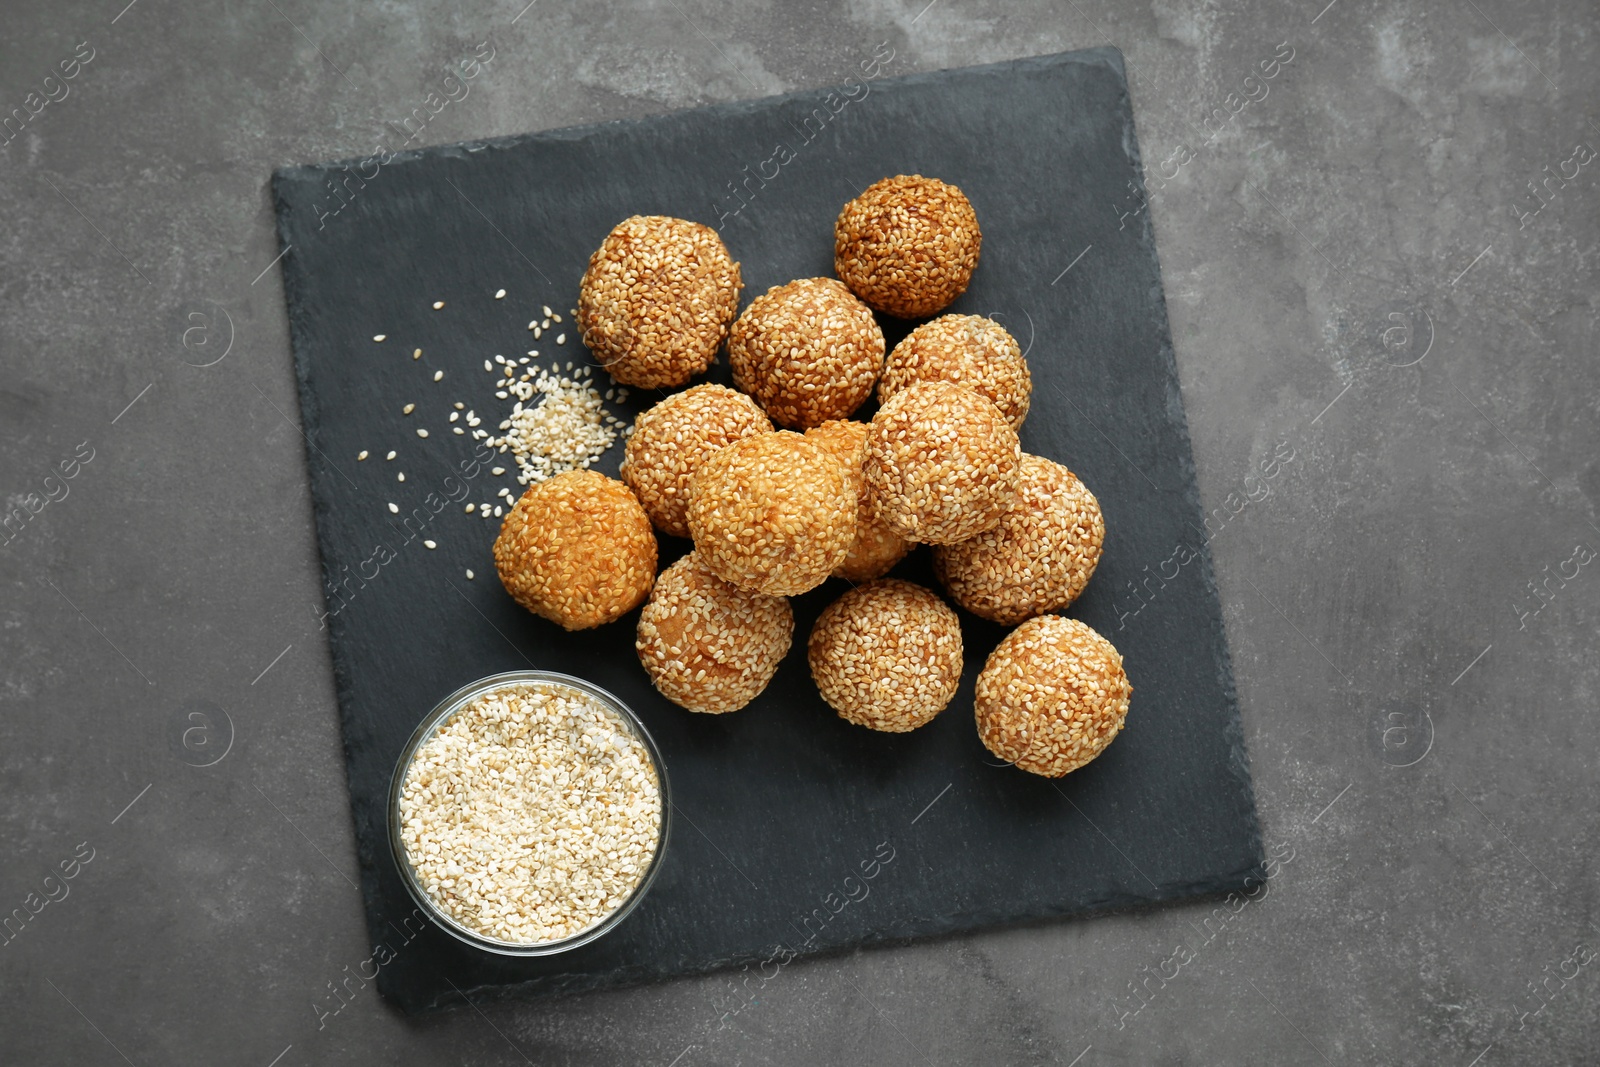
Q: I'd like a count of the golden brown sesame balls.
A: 13